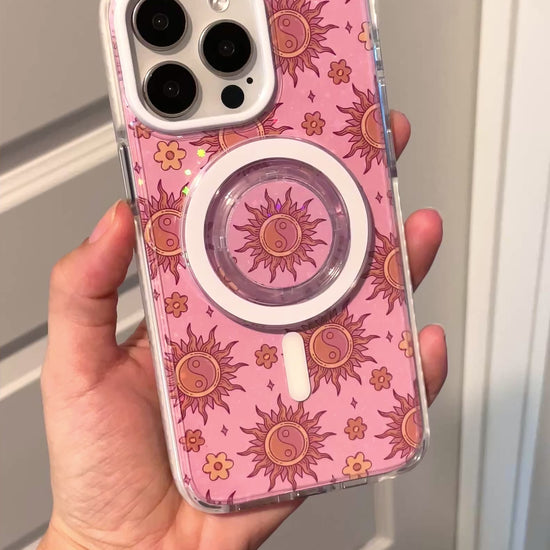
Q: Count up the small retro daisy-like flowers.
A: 13